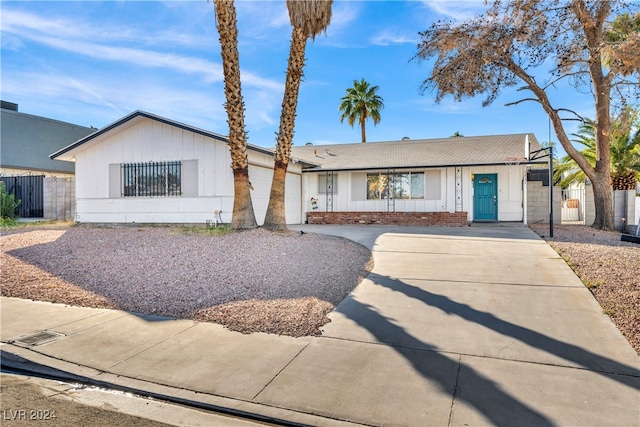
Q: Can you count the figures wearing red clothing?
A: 0